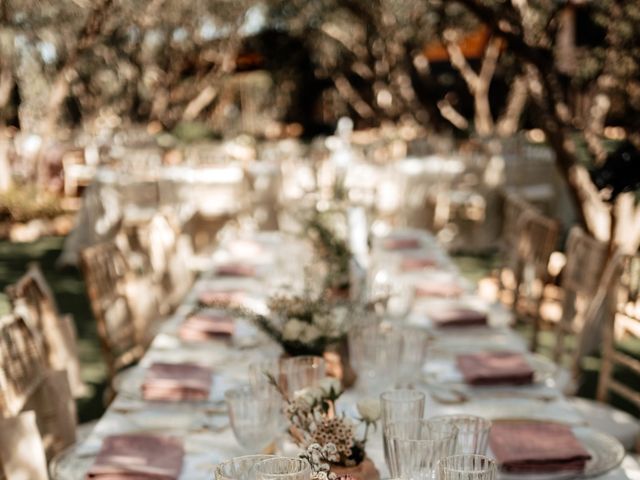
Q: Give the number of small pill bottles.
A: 0